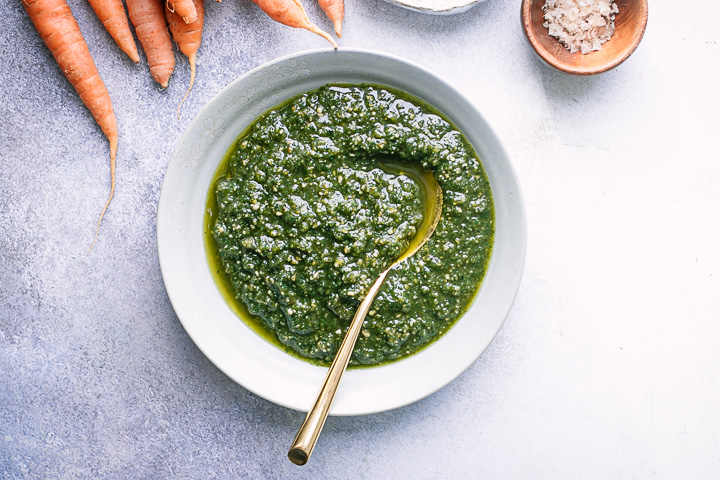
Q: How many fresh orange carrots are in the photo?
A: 7